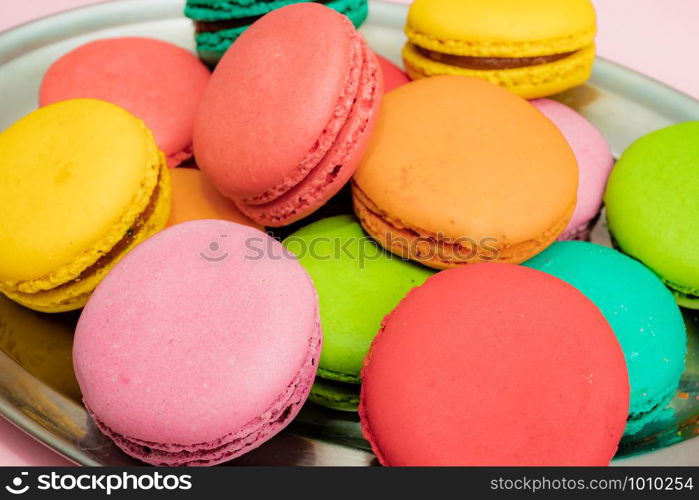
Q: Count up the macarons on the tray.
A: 14